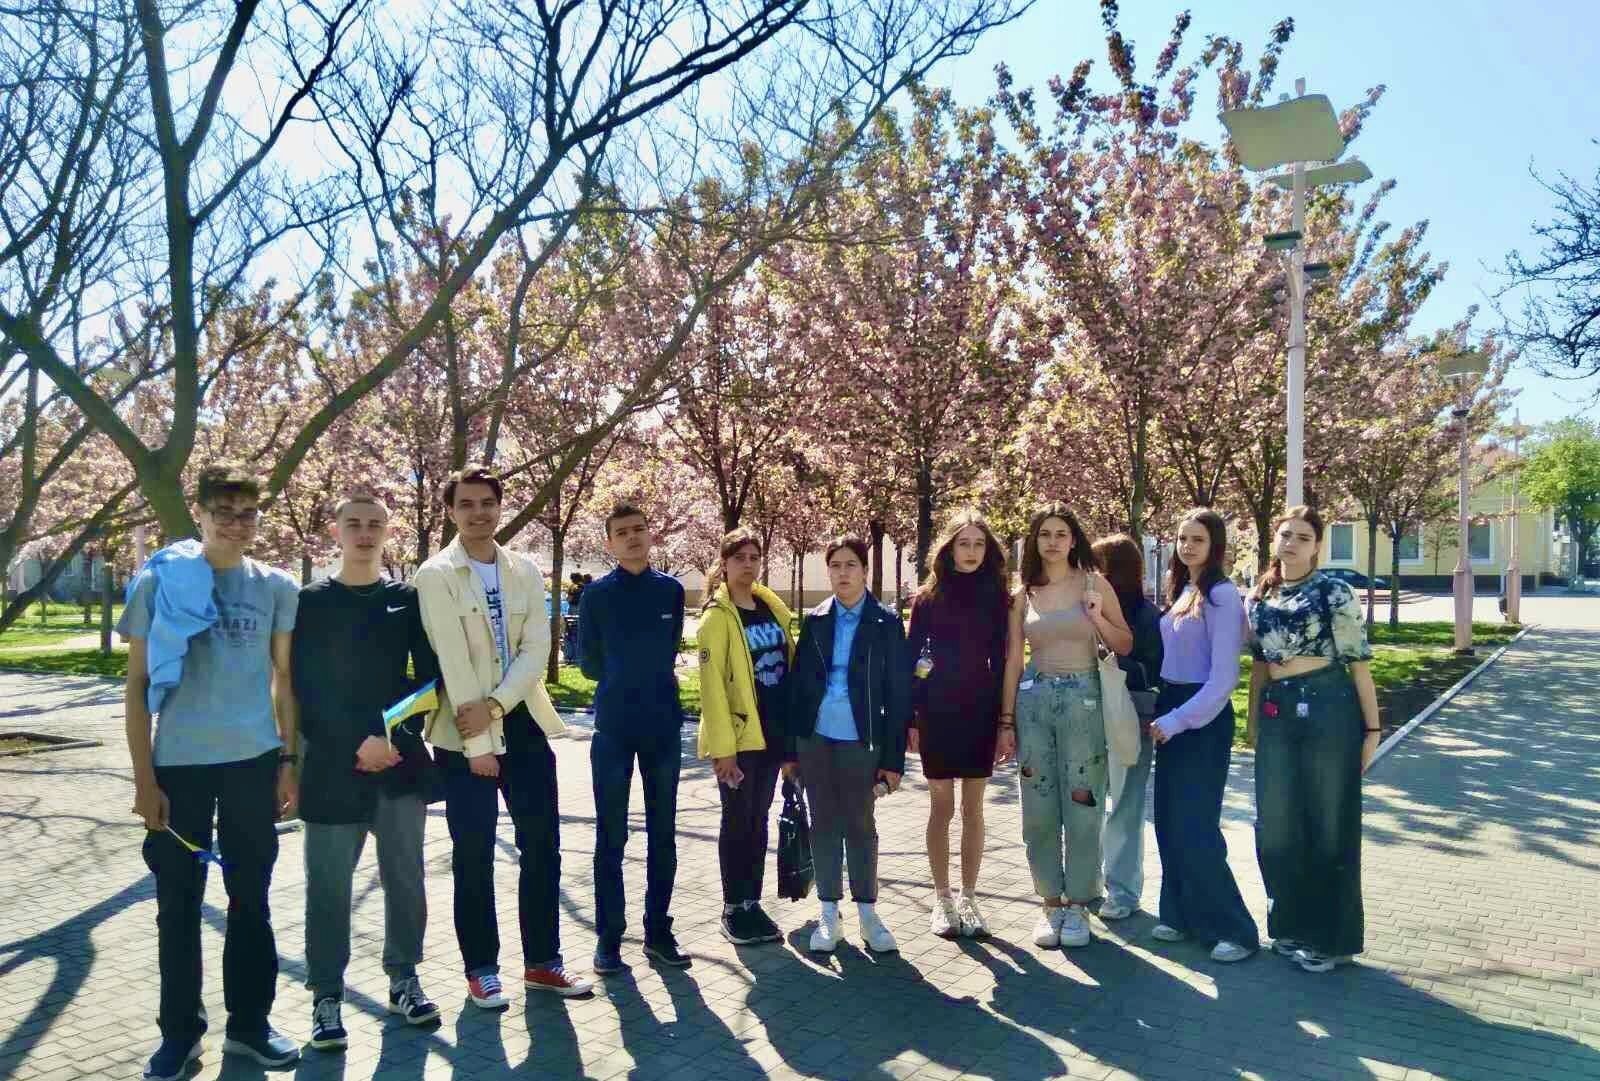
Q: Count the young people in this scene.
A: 11